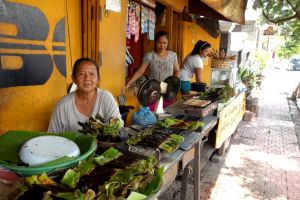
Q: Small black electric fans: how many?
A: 2